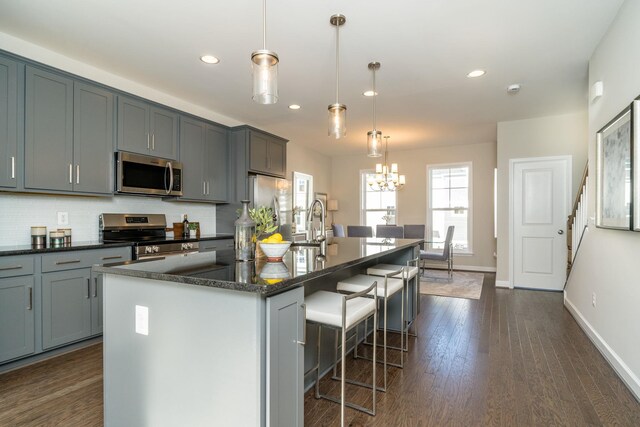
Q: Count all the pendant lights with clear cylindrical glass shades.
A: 3